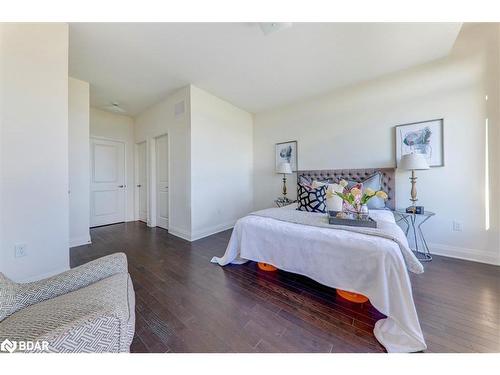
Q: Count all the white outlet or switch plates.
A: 2